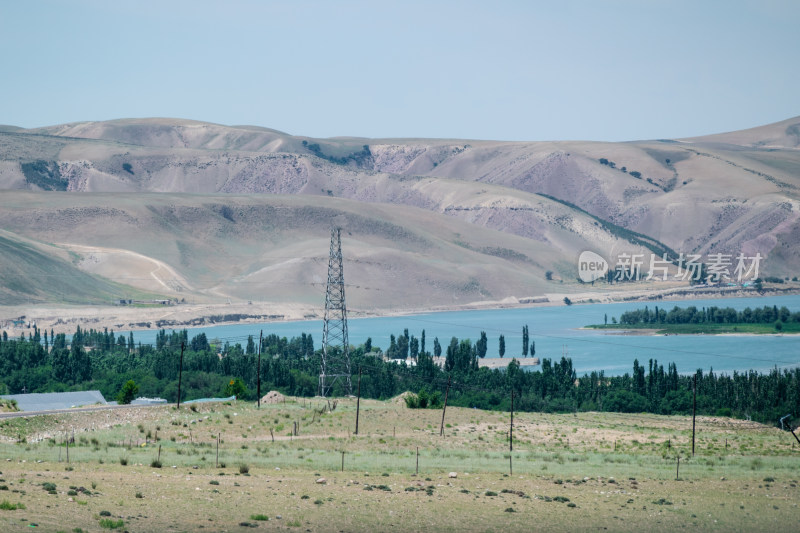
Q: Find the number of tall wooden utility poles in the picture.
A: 6